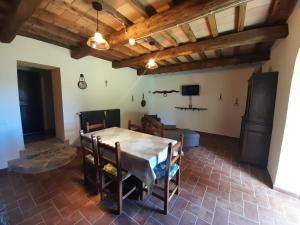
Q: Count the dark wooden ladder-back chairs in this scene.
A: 6